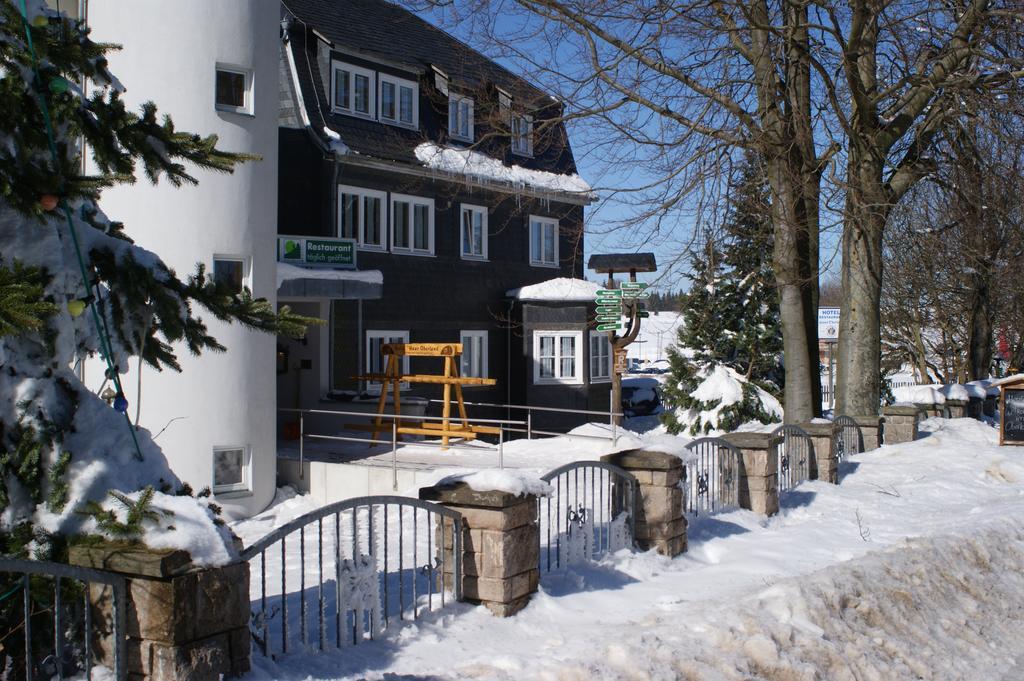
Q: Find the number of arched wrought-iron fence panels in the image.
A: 6